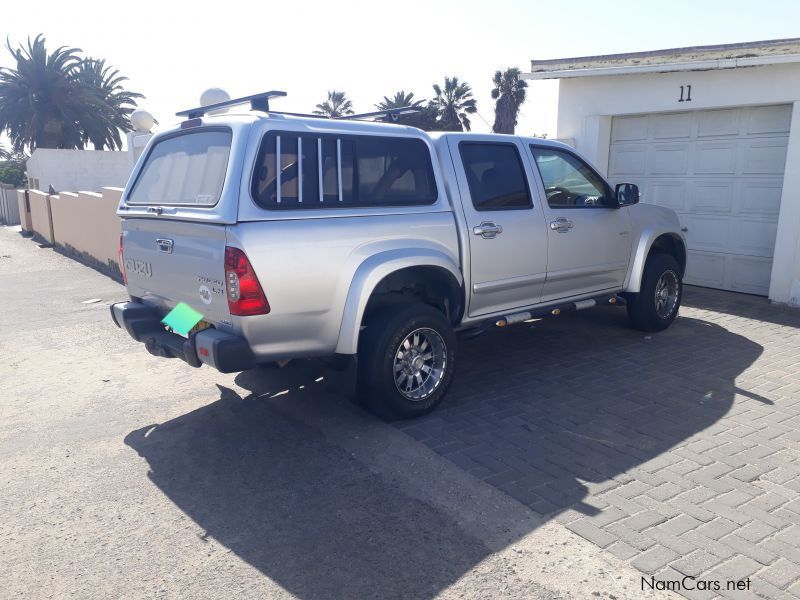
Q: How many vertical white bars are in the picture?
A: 4